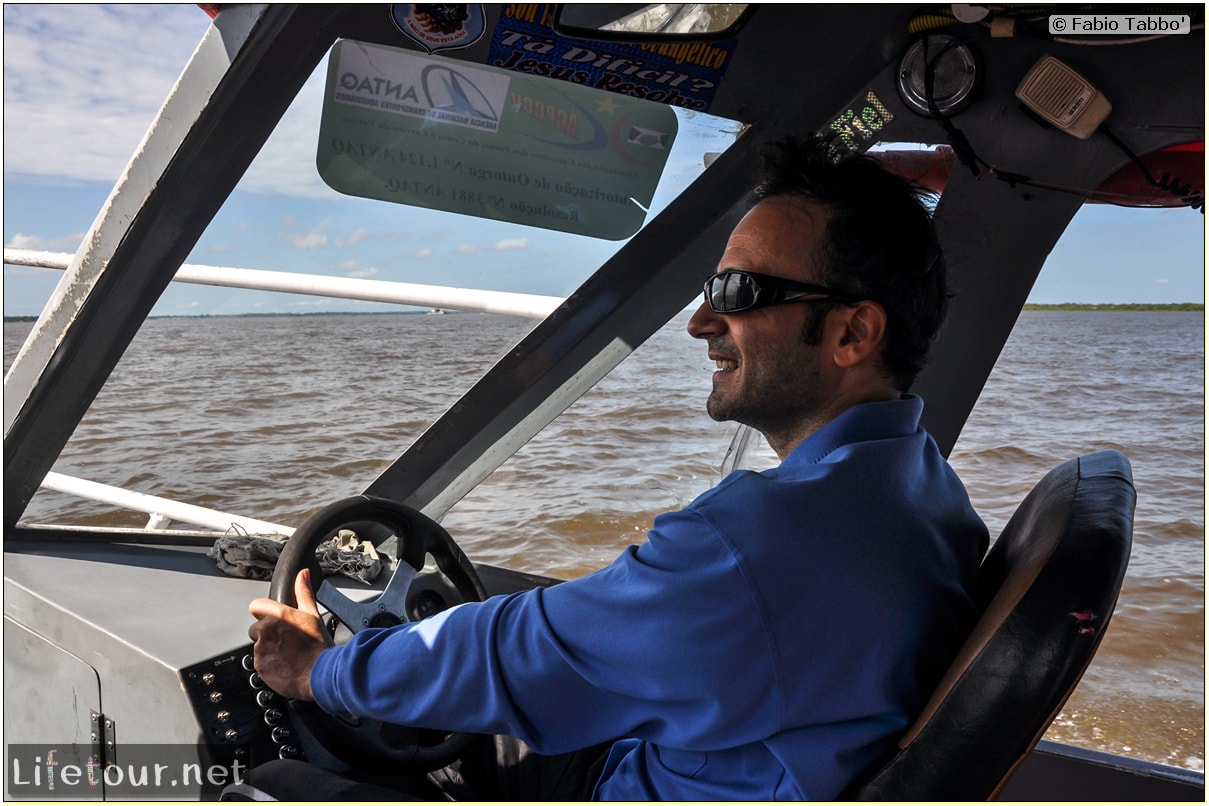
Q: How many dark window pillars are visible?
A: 3